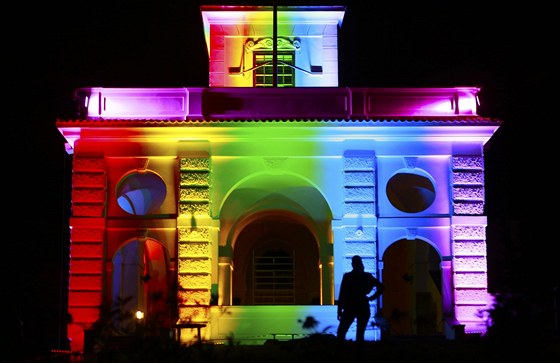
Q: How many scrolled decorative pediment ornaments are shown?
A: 1